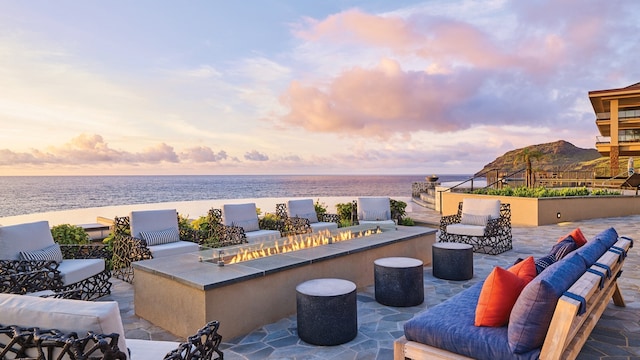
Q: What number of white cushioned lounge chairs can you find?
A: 7